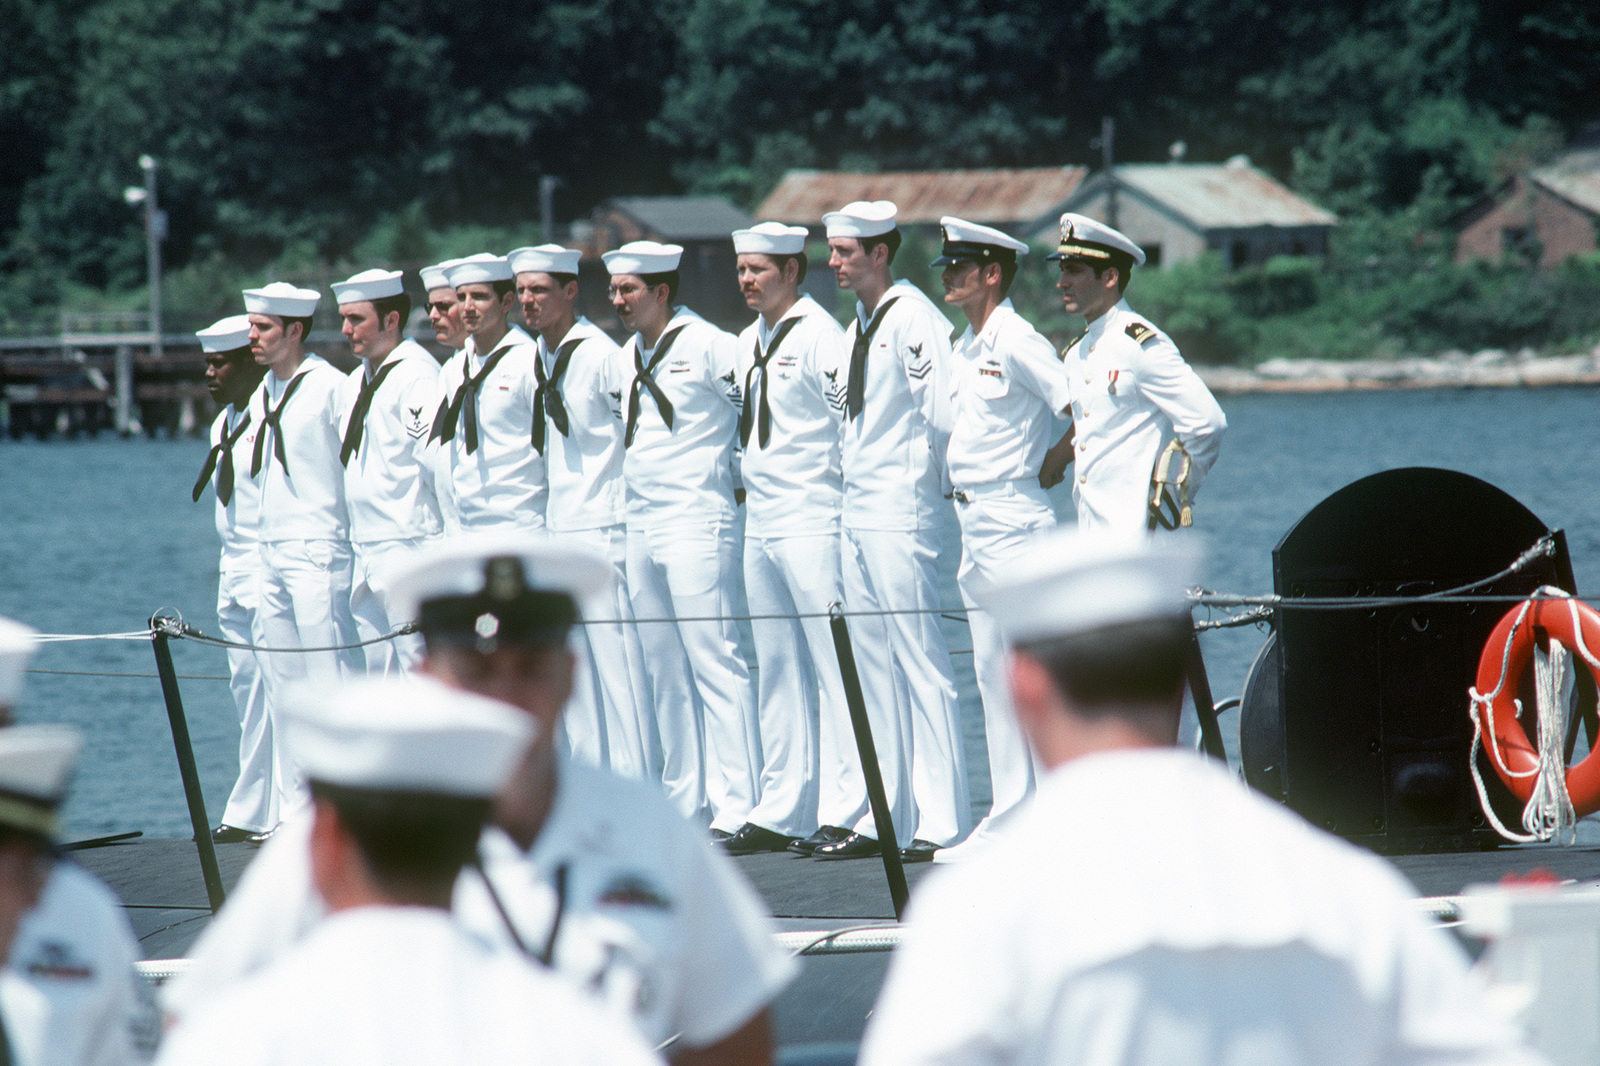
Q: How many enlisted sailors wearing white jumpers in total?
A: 9